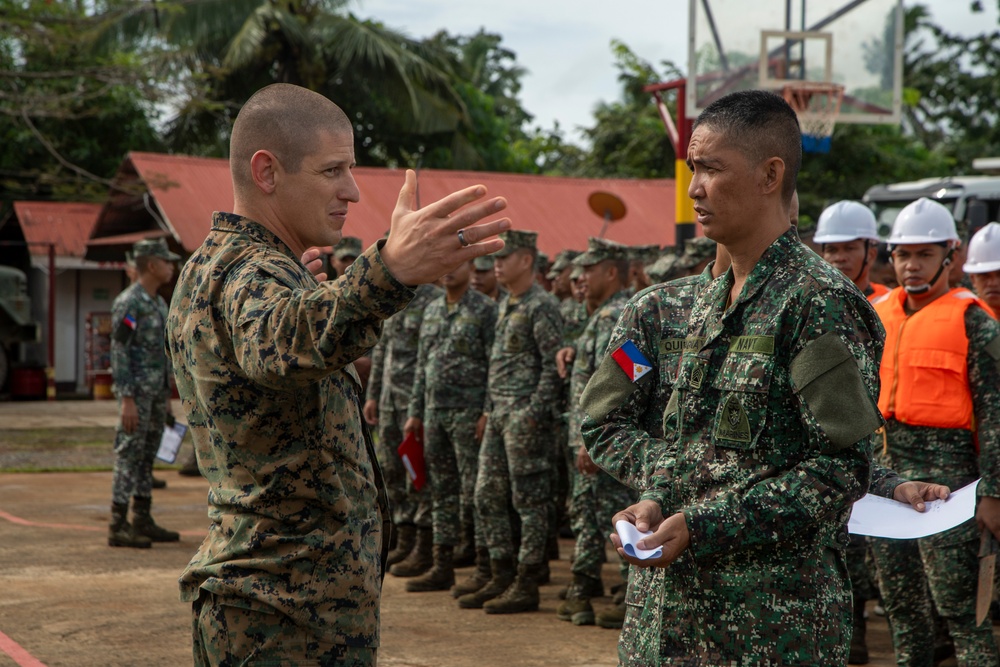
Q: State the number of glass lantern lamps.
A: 0